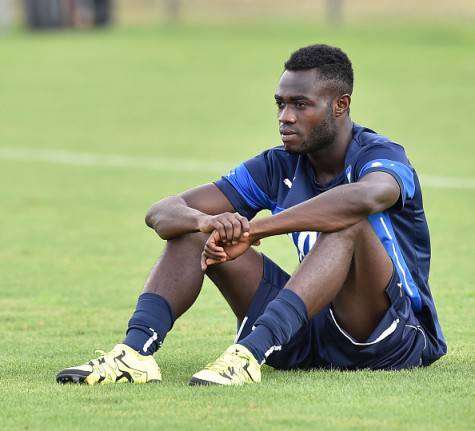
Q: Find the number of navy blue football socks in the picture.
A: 2